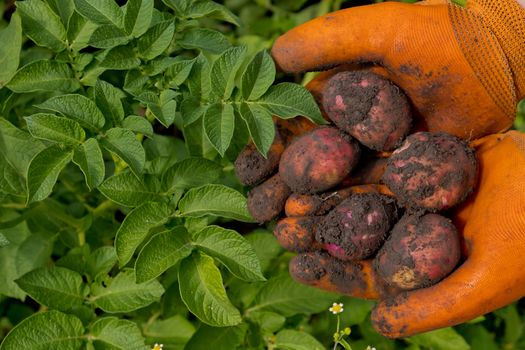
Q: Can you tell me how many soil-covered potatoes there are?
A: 5